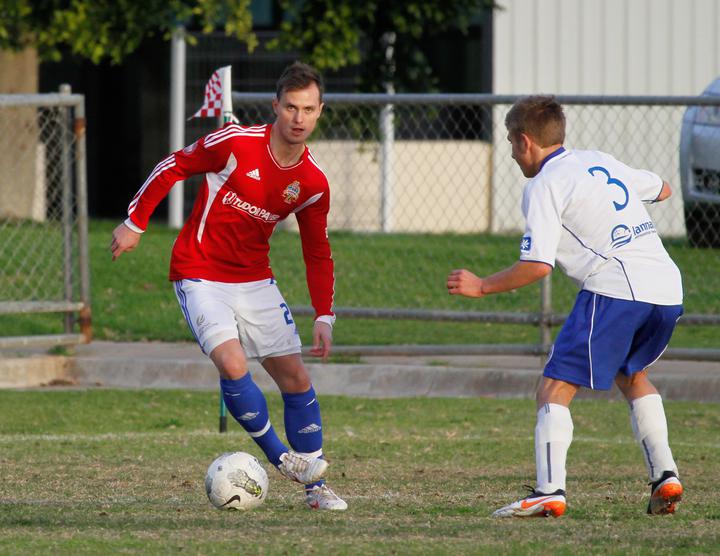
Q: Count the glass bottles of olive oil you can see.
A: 0